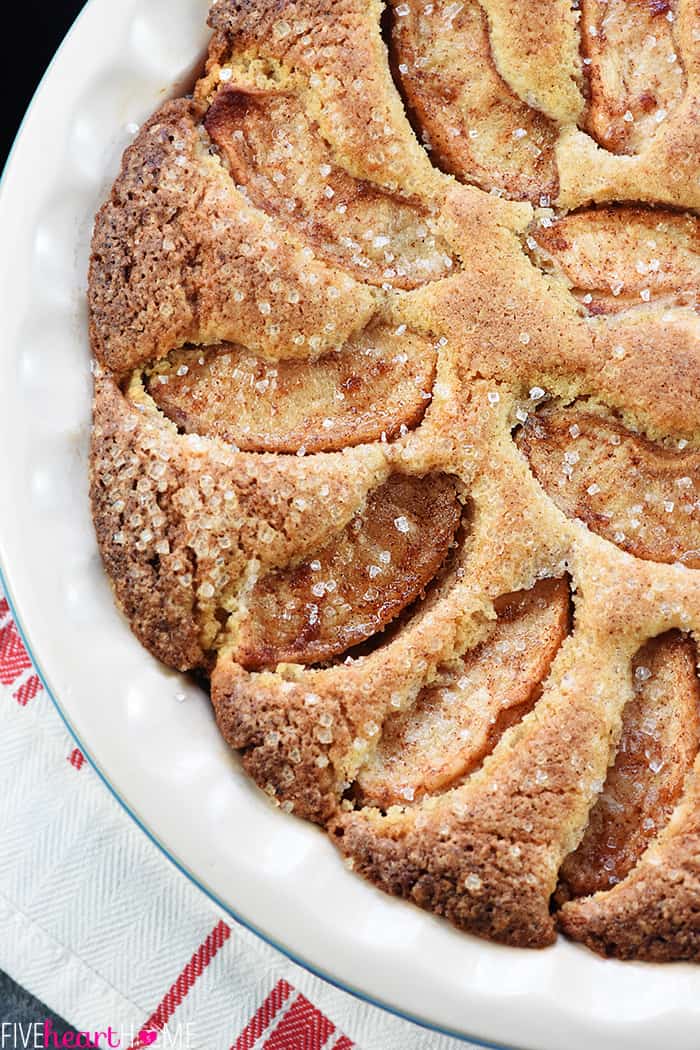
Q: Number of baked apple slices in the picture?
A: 9